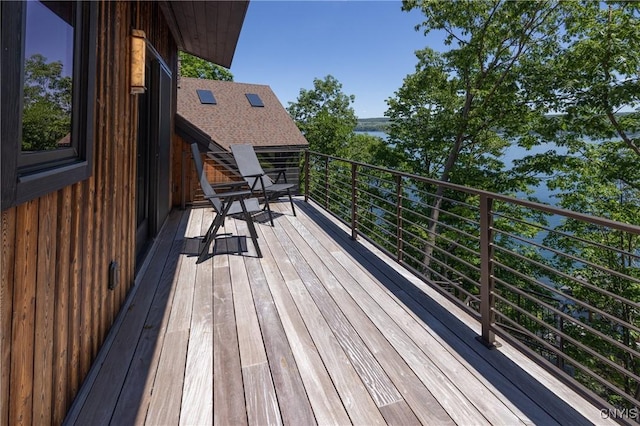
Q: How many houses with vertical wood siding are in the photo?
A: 1